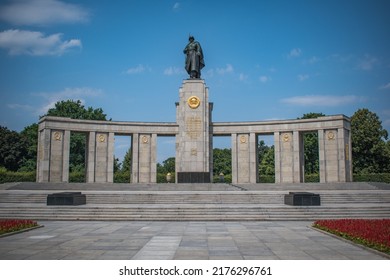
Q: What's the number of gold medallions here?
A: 7